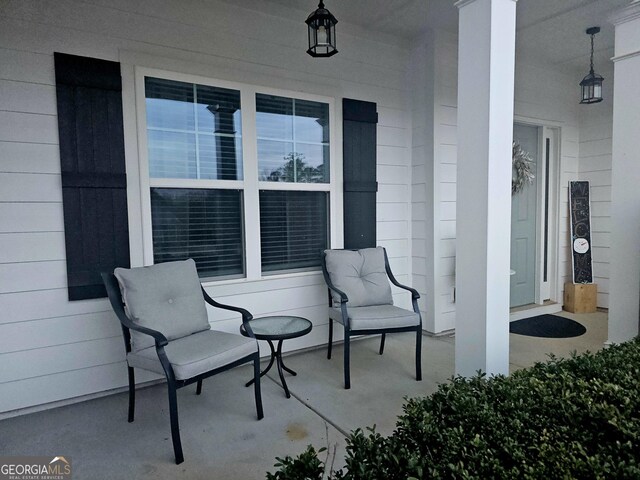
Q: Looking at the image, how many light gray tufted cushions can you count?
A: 2